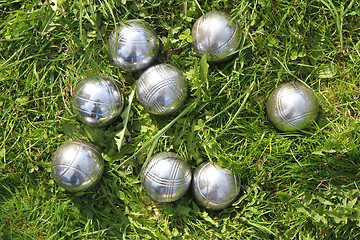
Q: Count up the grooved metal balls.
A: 8